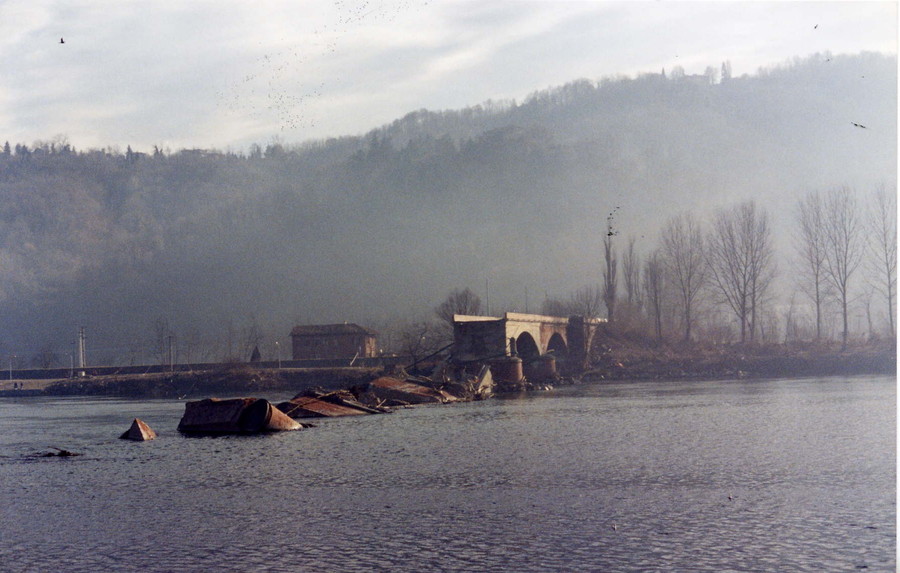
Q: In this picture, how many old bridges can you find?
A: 1